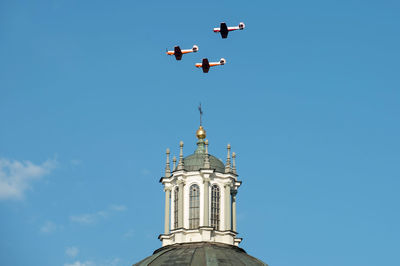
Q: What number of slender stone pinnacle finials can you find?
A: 6